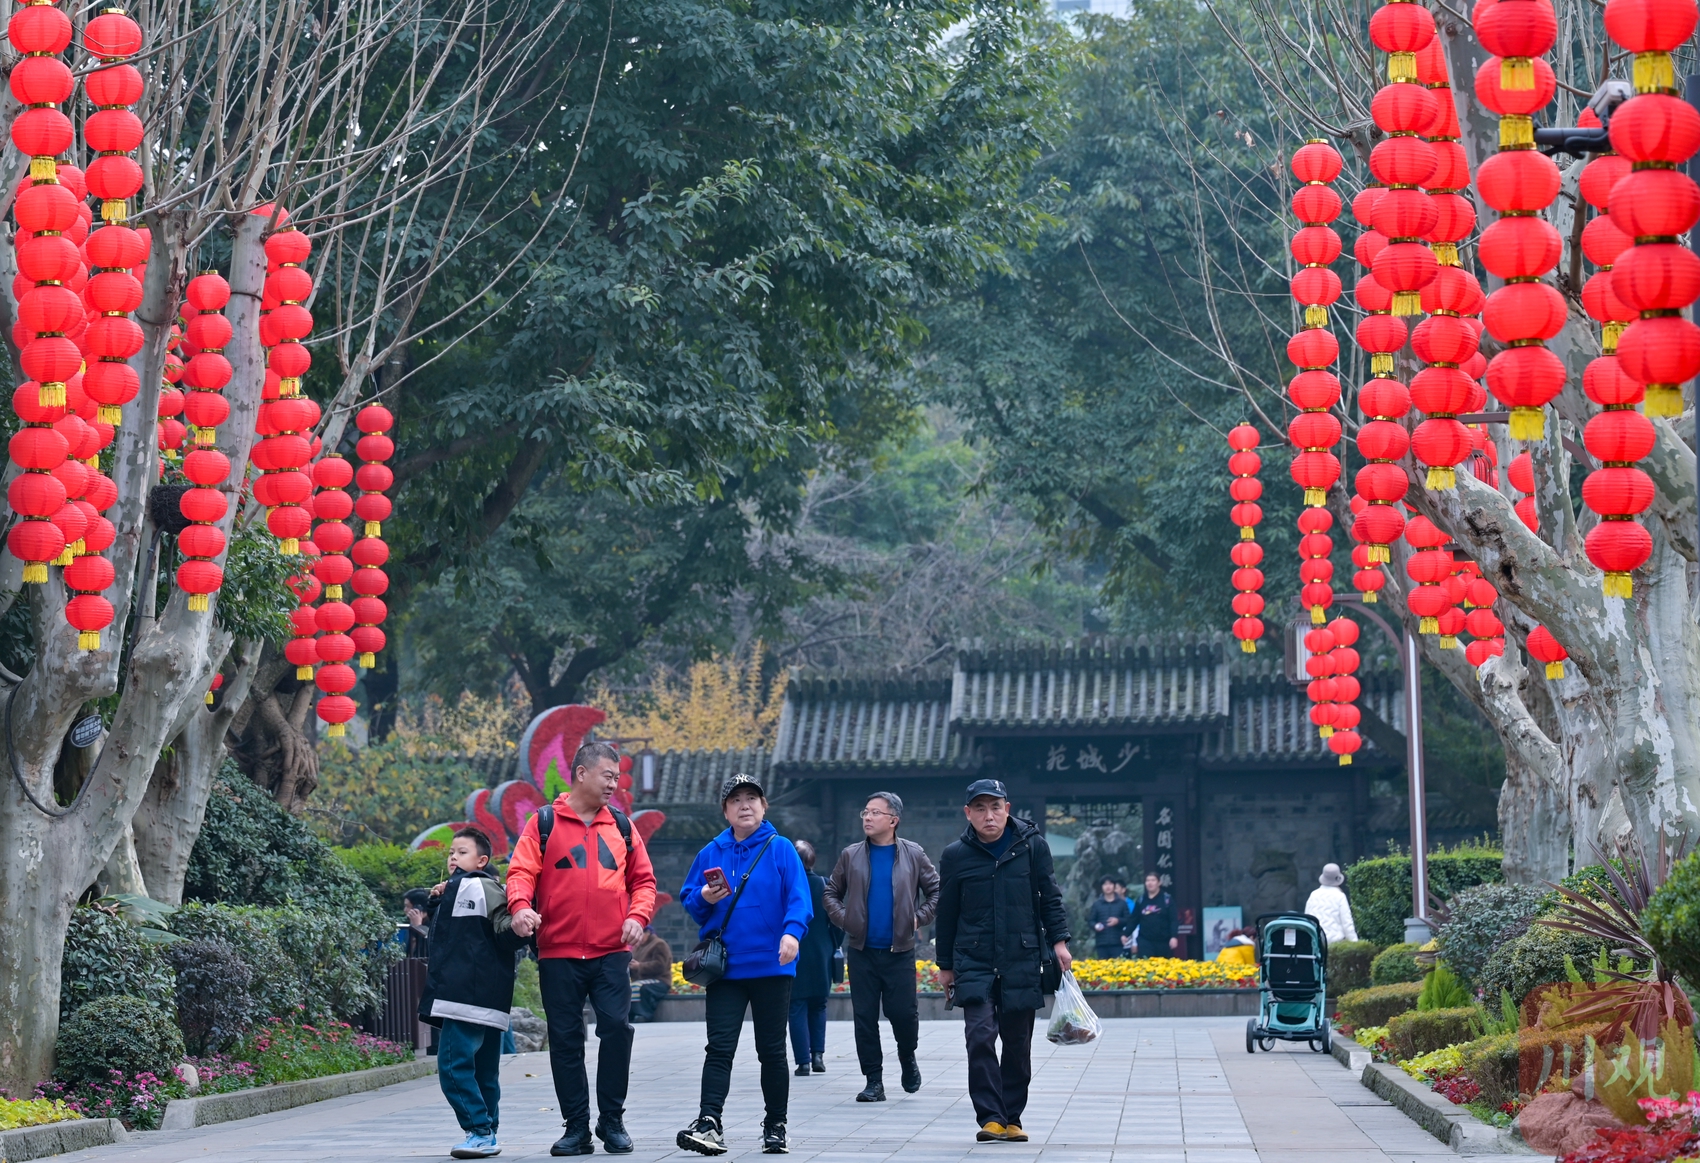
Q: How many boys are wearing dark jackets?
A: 1